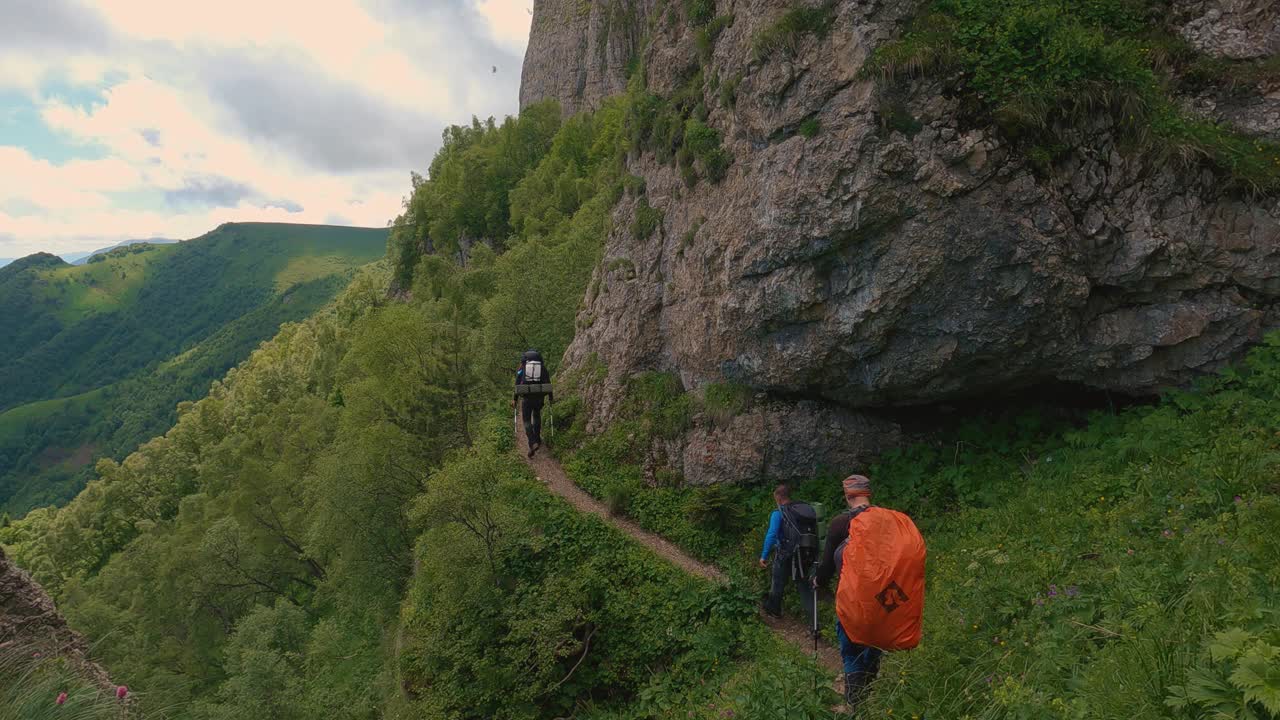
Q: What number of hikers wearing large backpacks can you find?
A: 3